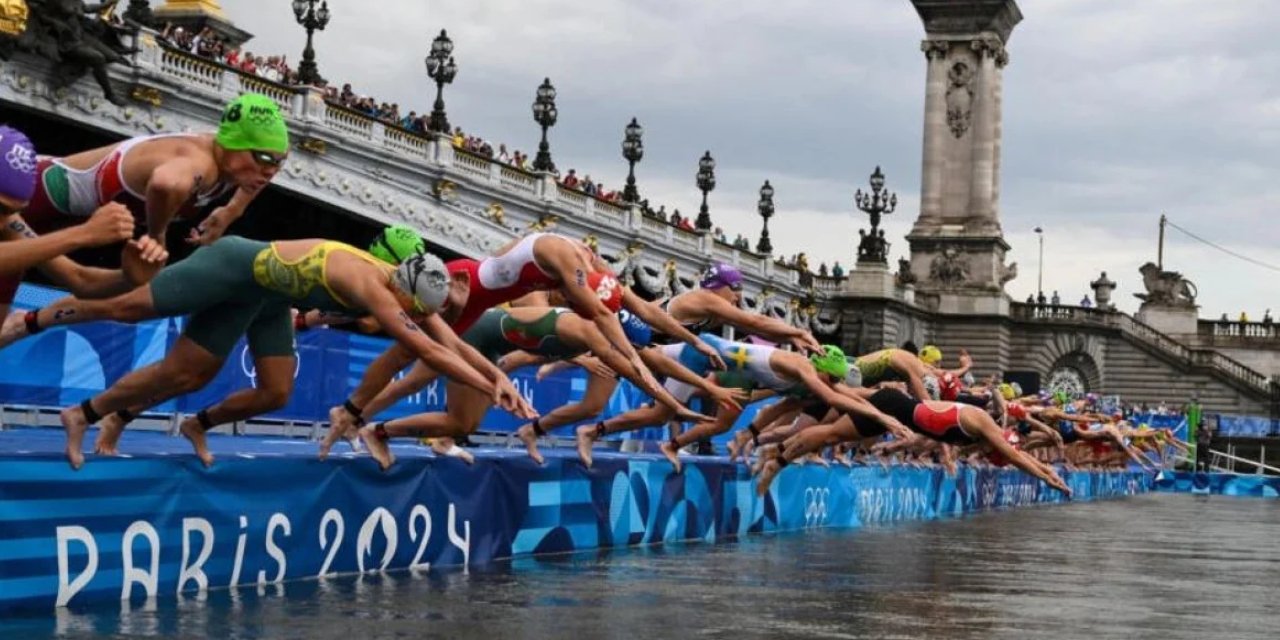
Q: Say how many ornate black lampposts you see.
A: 7